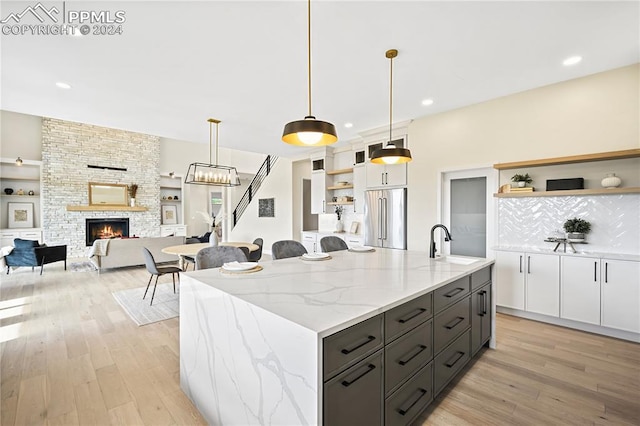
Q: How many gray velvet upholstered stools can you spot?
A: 3